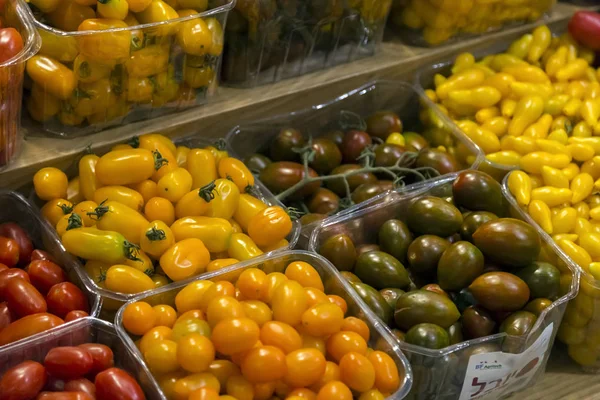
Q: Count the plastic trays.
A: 12